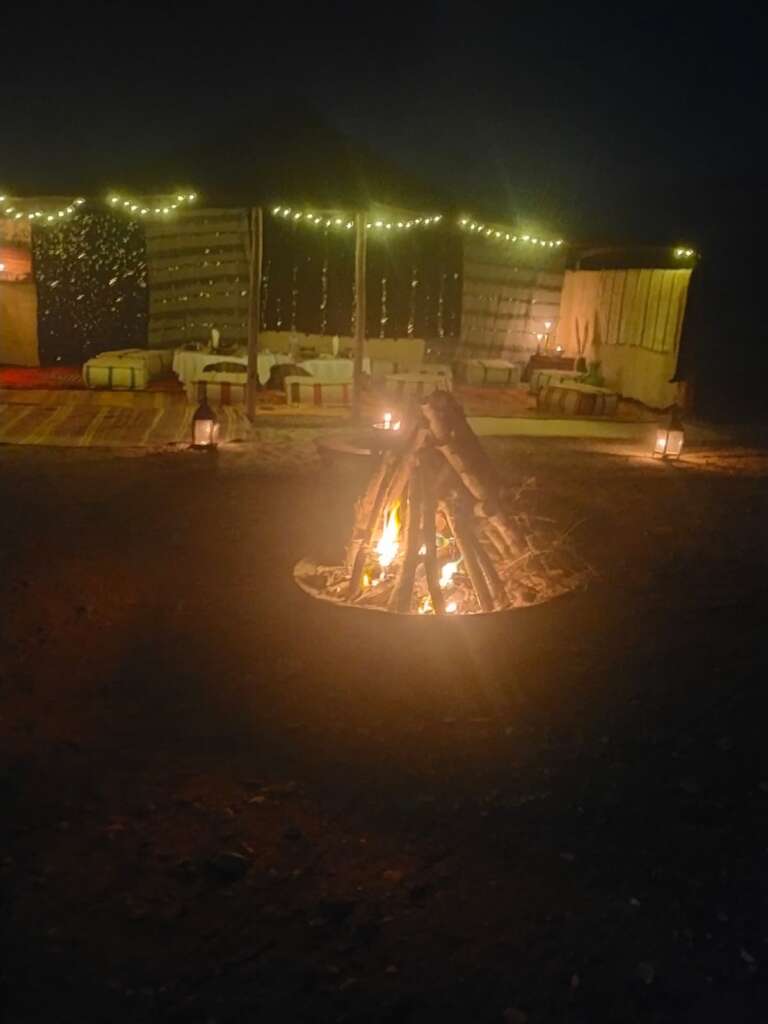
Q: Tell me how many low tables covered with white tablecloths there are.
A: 2